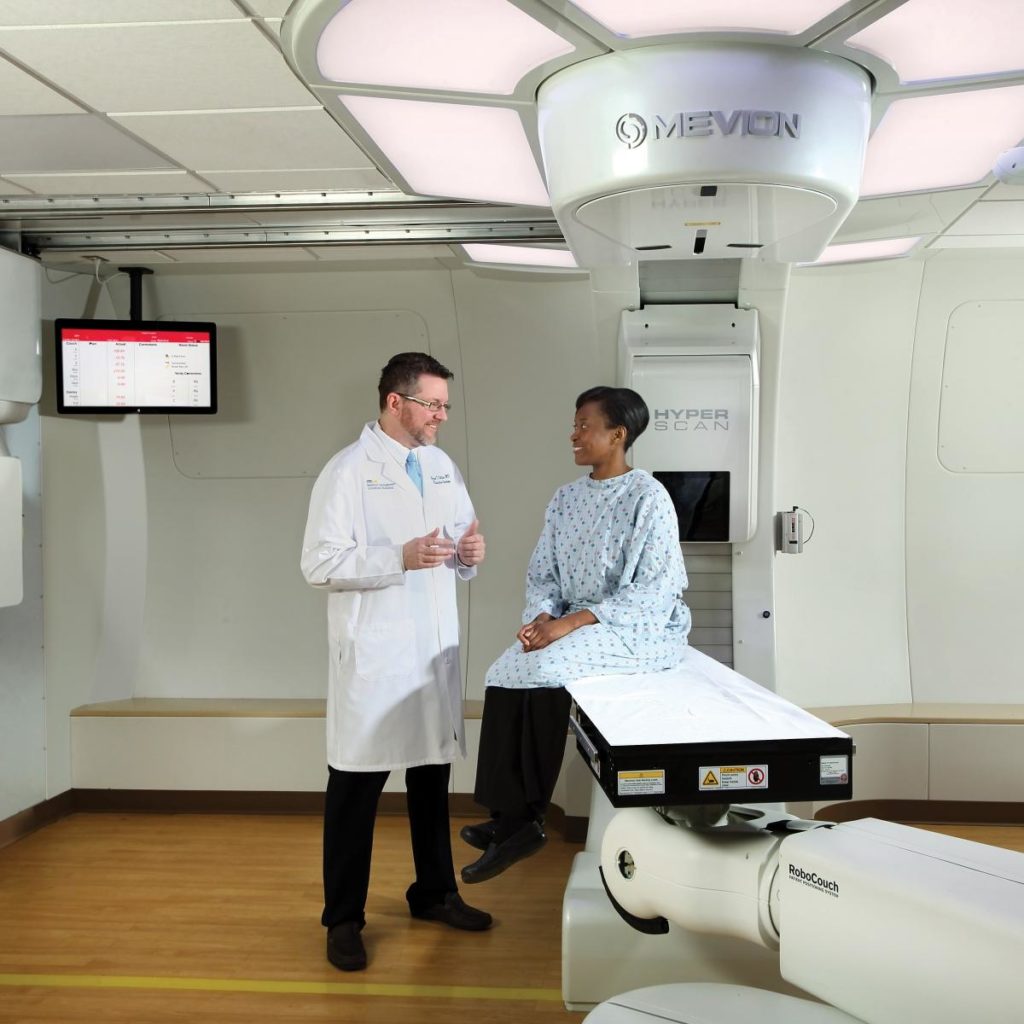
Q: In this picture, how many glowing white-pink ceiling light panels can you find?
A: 7